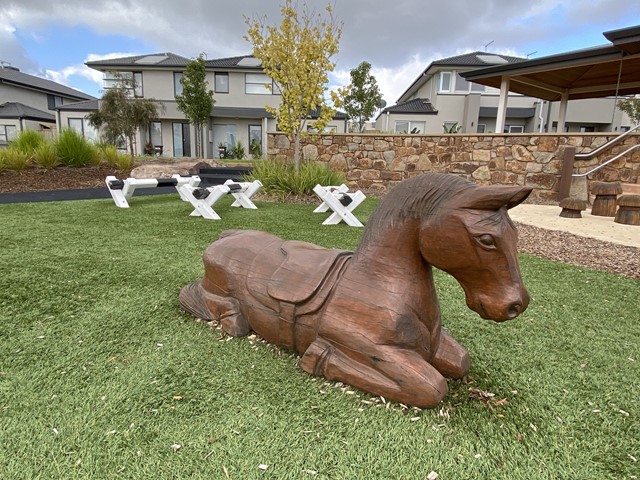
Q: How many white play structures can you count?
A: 3